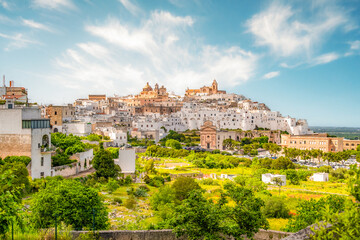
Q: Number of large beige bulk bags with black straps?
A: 0